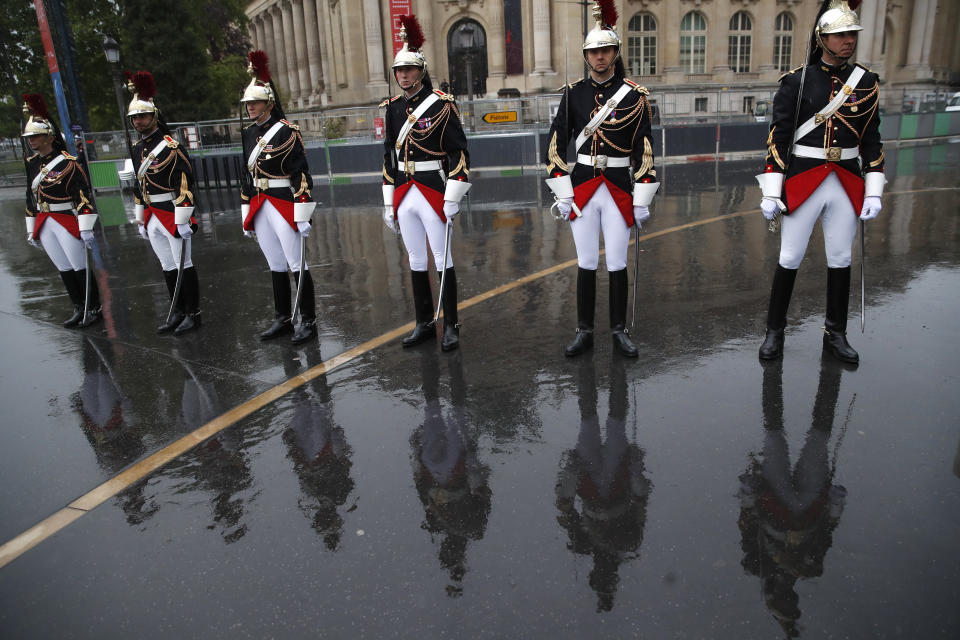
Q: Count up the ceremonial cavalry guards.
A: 6